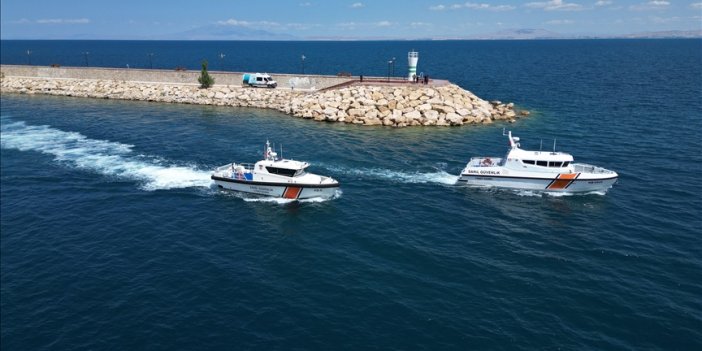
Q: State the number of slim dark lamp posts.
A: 7